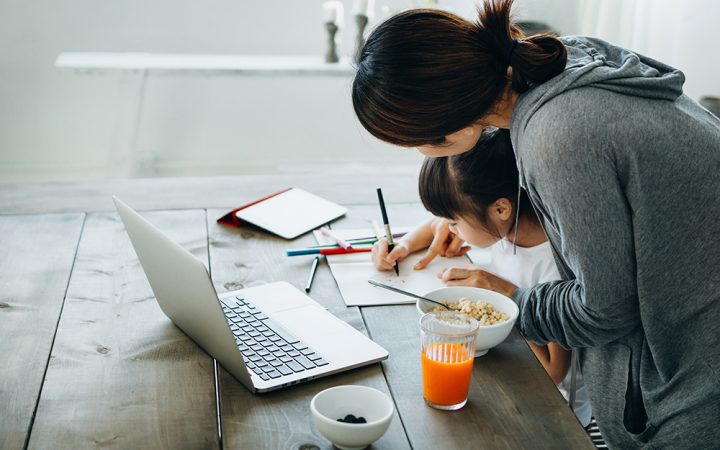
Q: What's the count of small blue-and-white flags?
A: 0